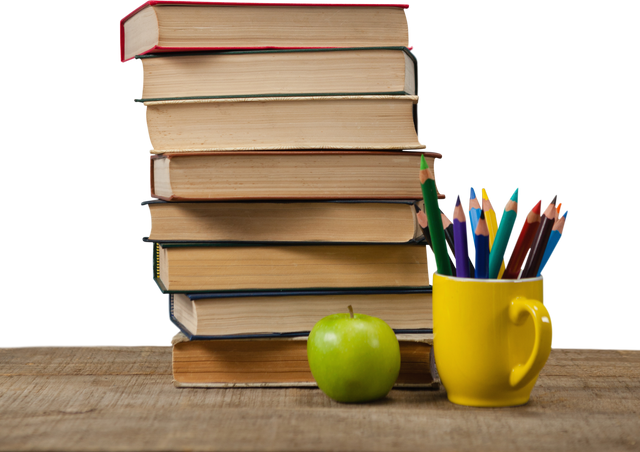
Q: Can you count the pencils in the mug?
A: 12